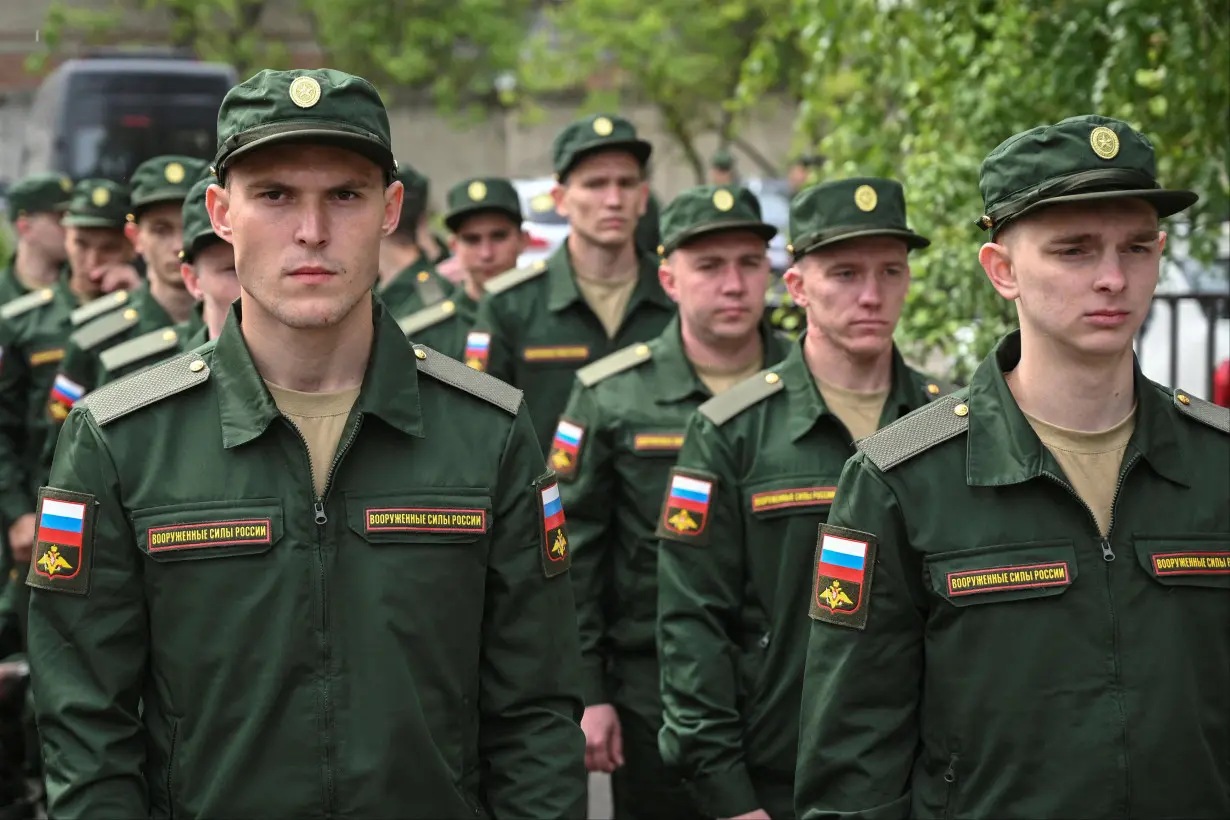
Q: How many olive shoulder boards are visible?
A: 14